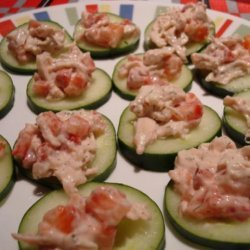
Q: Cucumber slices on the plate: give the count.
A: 13